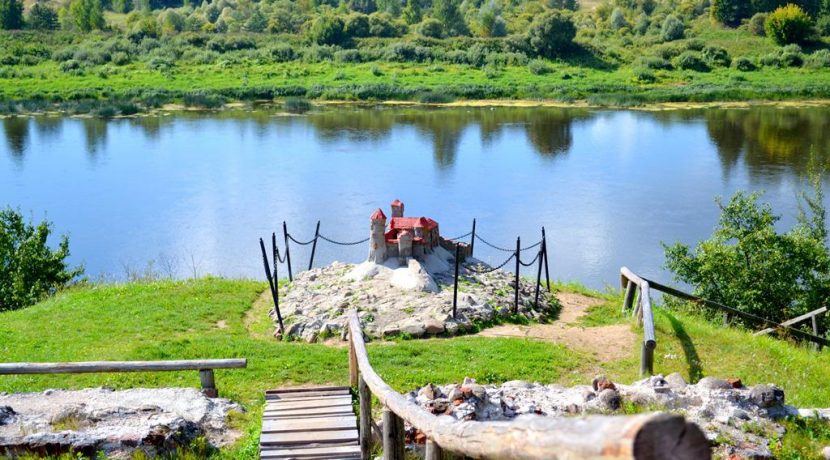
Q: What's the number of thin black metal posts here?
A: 9